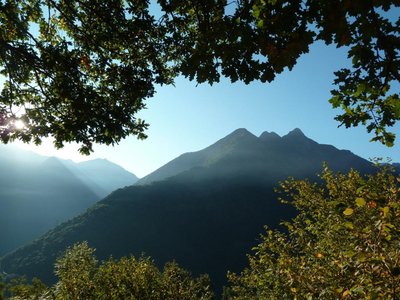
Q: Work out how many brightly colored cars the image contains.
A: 0